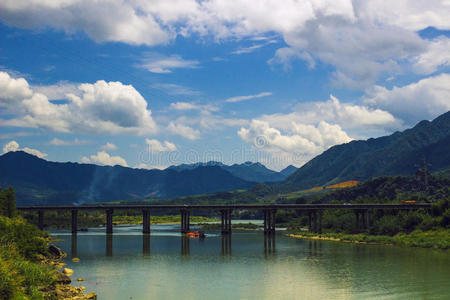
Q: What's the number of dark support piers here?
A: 9